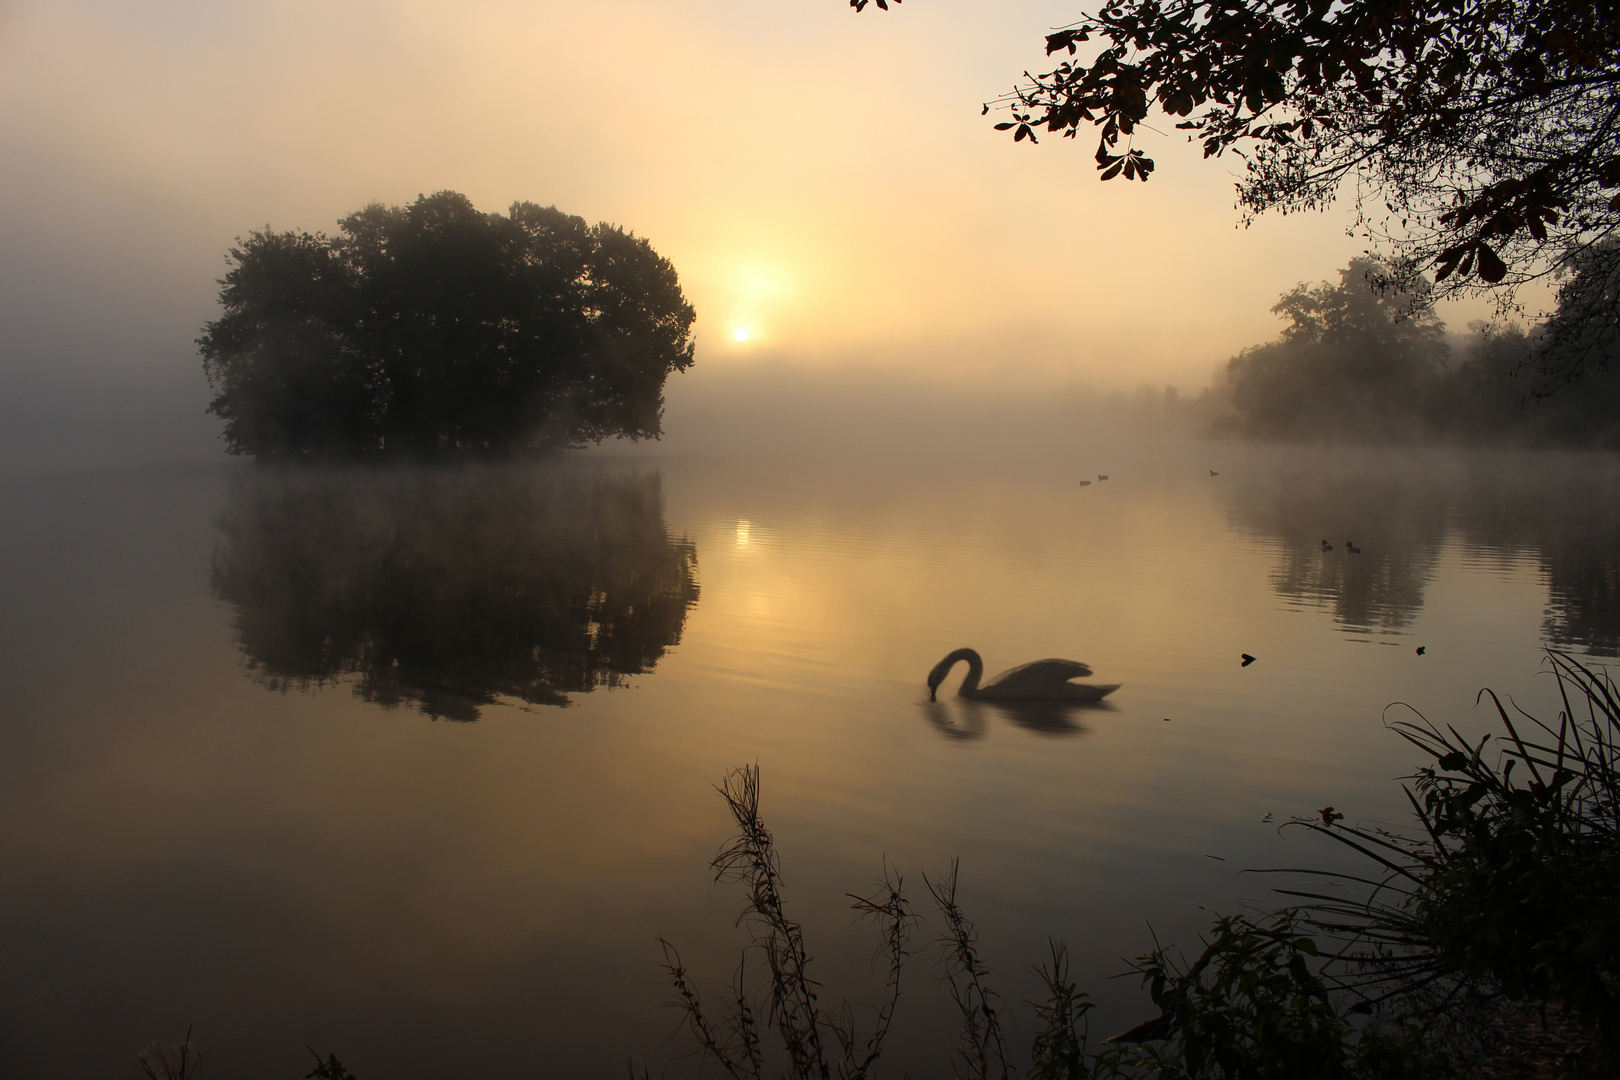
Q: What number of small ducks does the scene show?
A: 5